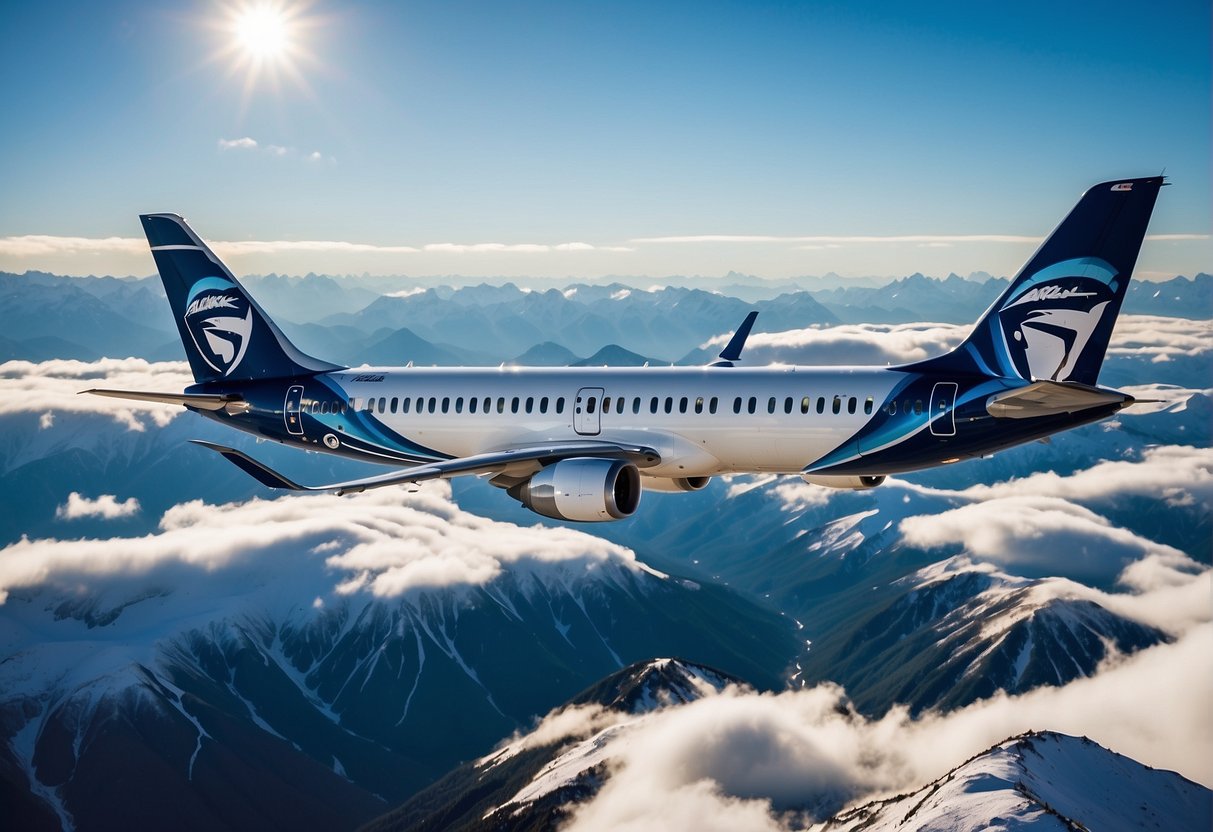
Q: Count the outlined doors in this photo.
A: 3